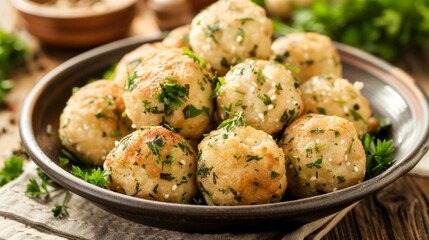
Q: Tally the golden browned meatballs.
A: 11